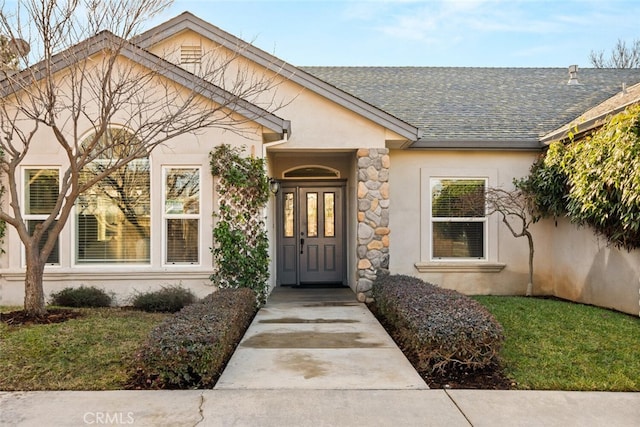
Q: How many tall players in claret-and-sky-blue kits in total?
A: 0